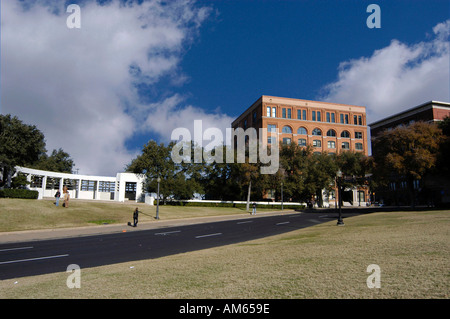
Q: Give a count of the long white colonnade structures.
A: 1